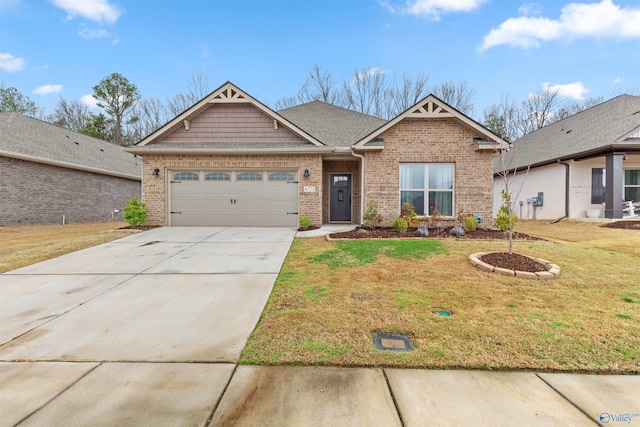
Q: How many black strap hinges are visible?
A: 4